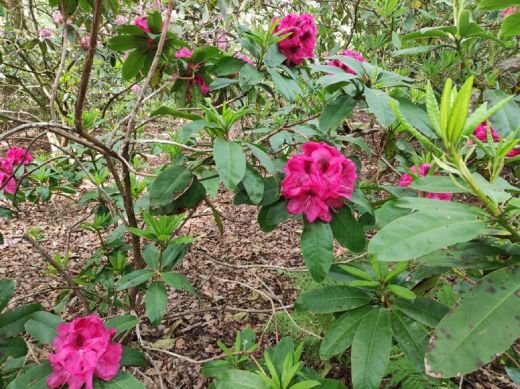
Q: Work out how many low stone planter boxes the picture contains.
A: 0